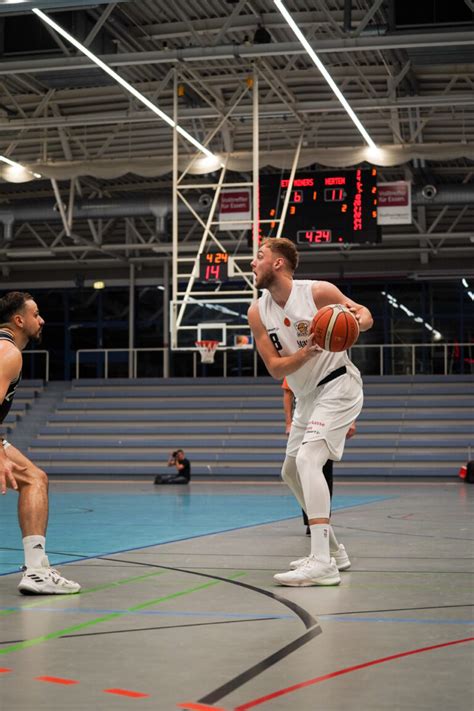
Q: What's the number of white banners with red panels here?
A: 2